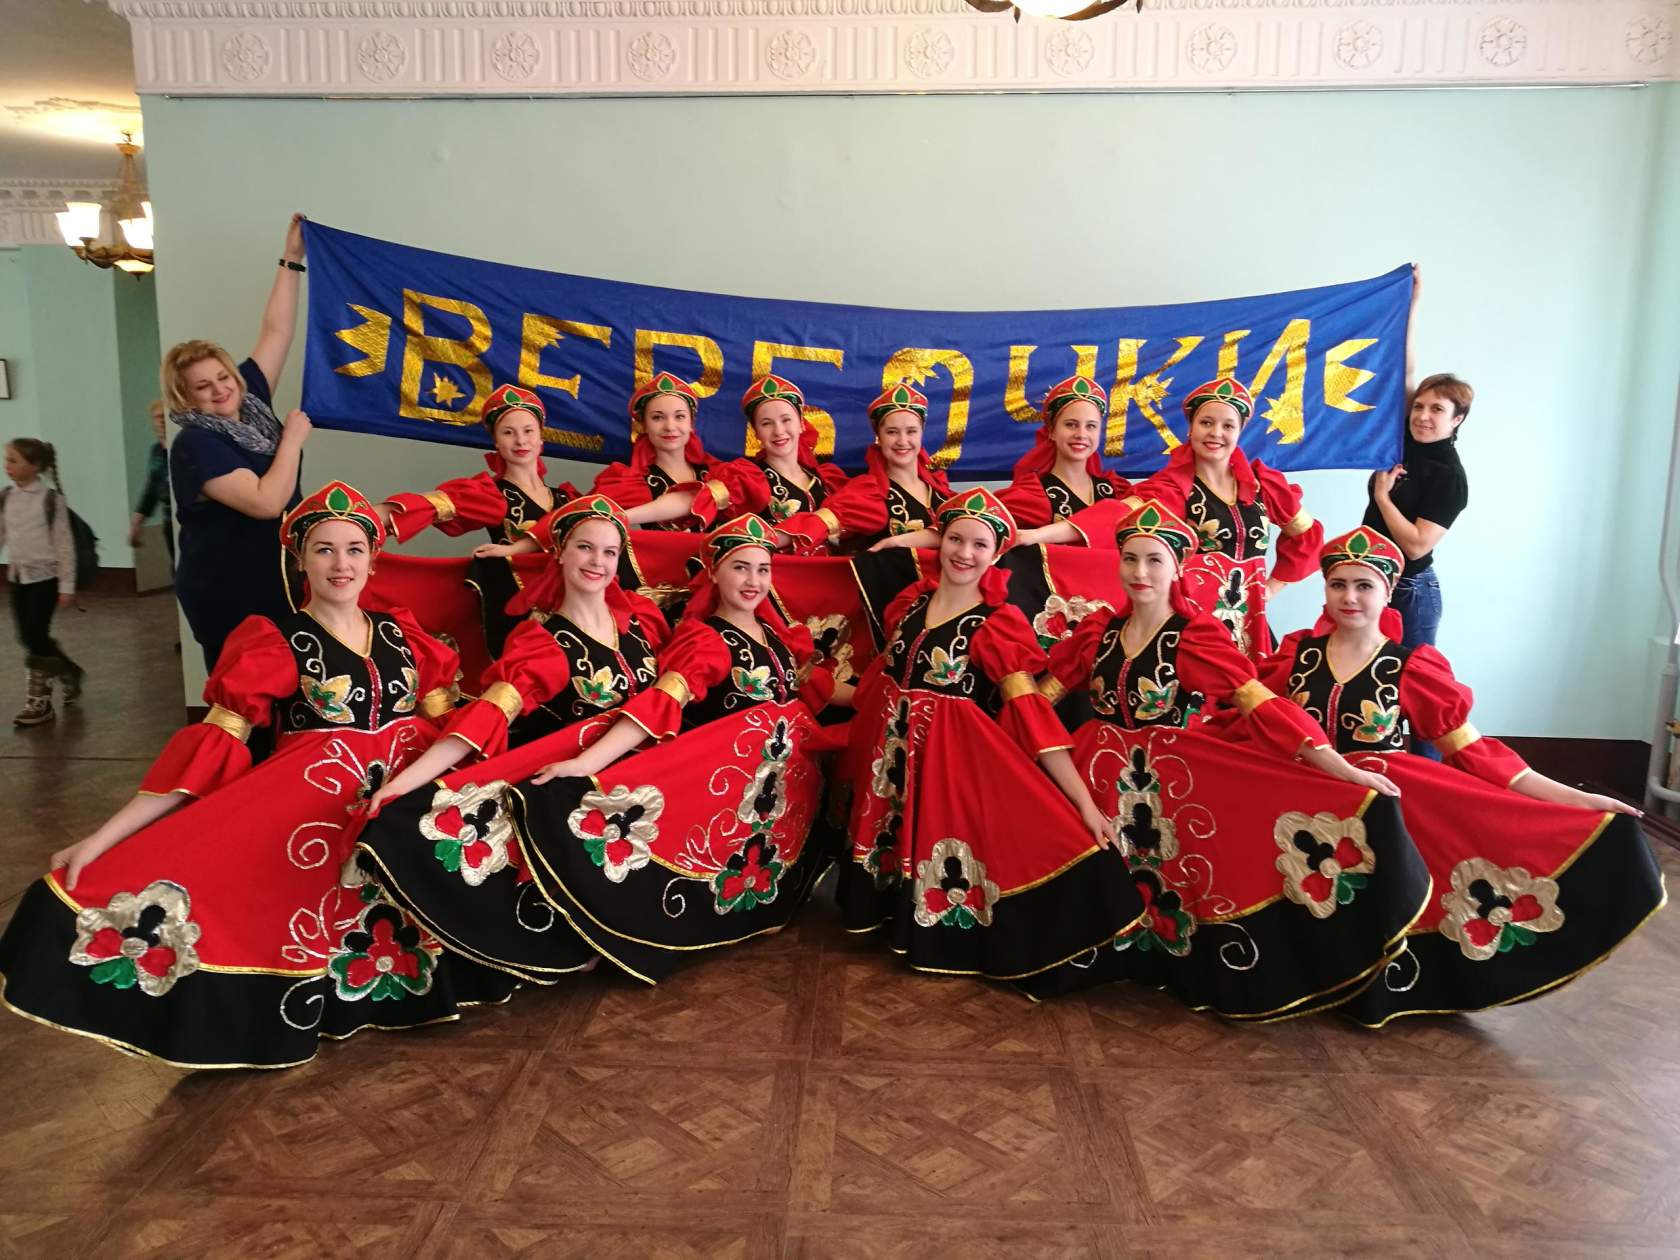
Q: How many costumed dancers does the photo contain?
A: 12